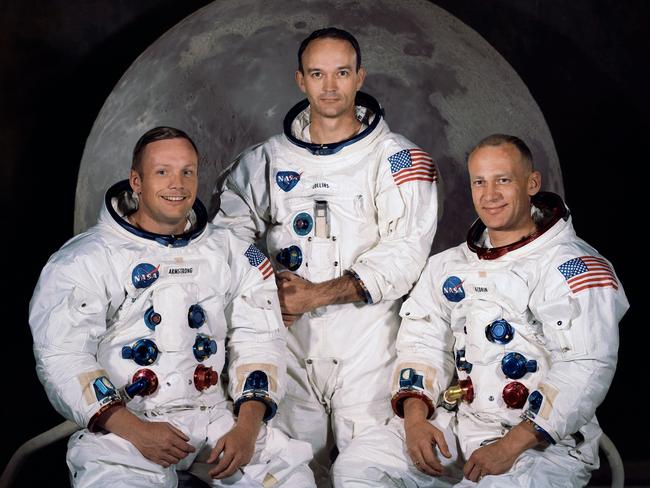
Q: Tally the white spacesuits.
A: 3